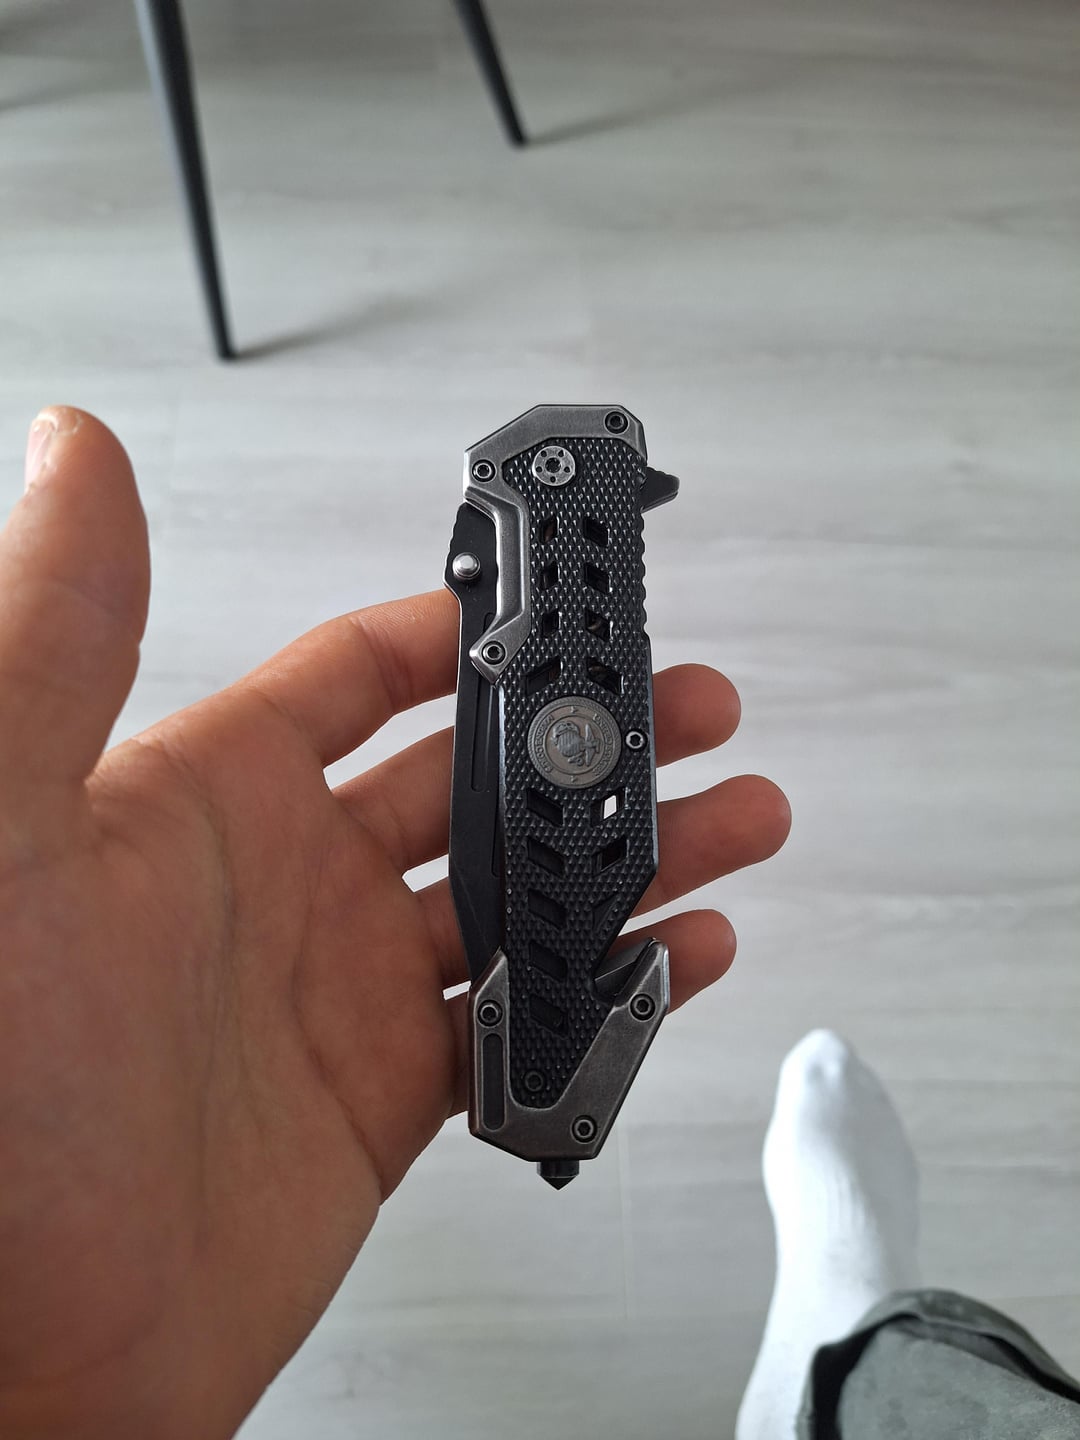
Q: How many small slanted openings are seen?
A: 15